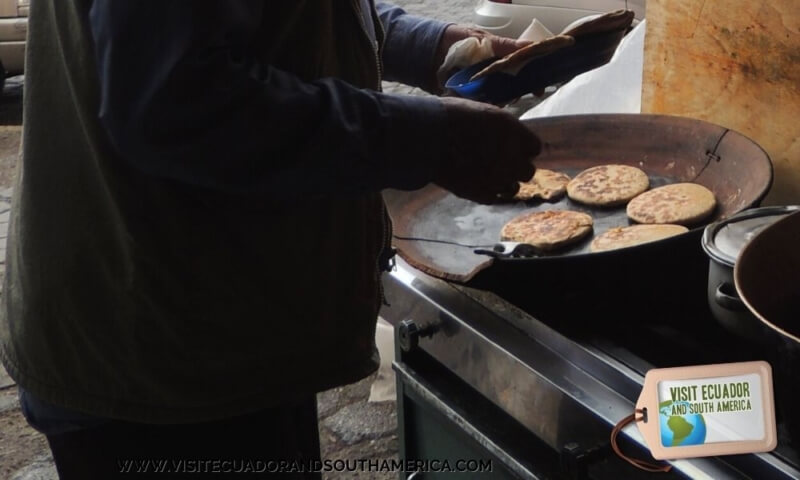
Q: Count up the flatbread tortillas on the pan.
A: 5